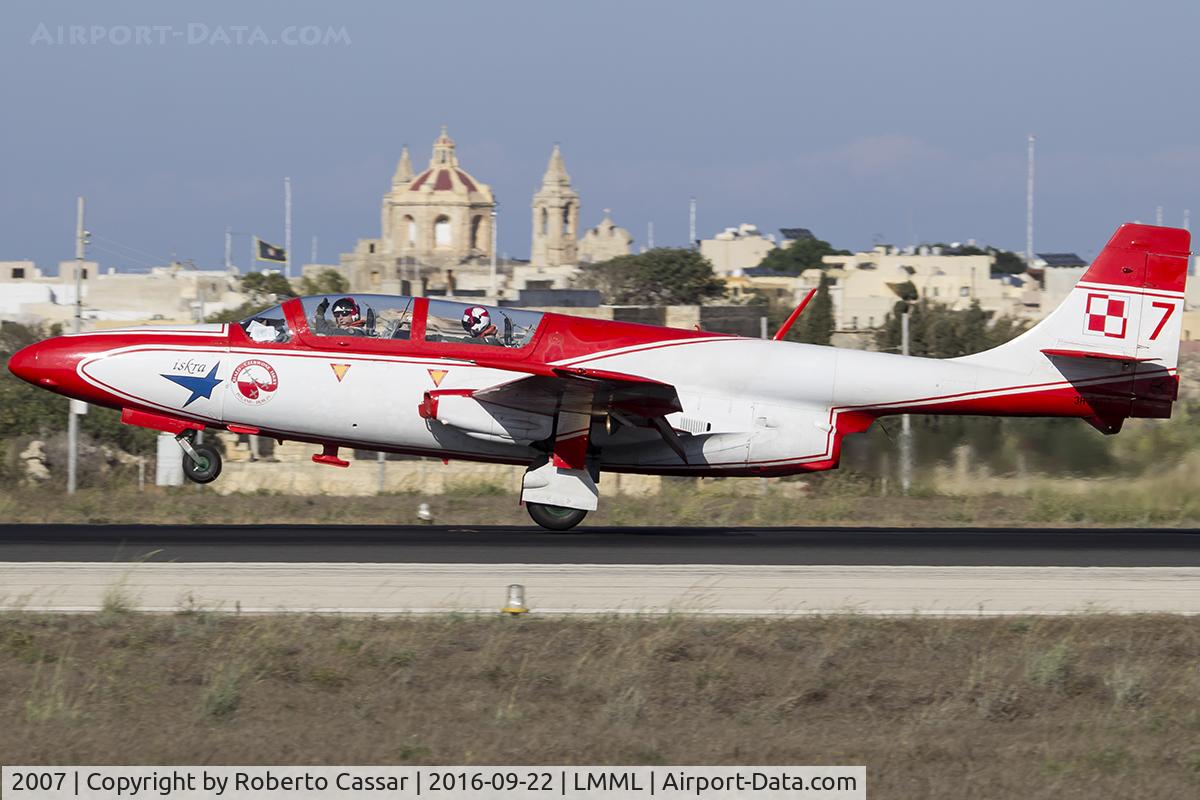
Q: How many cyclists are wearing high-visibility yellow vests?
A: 0